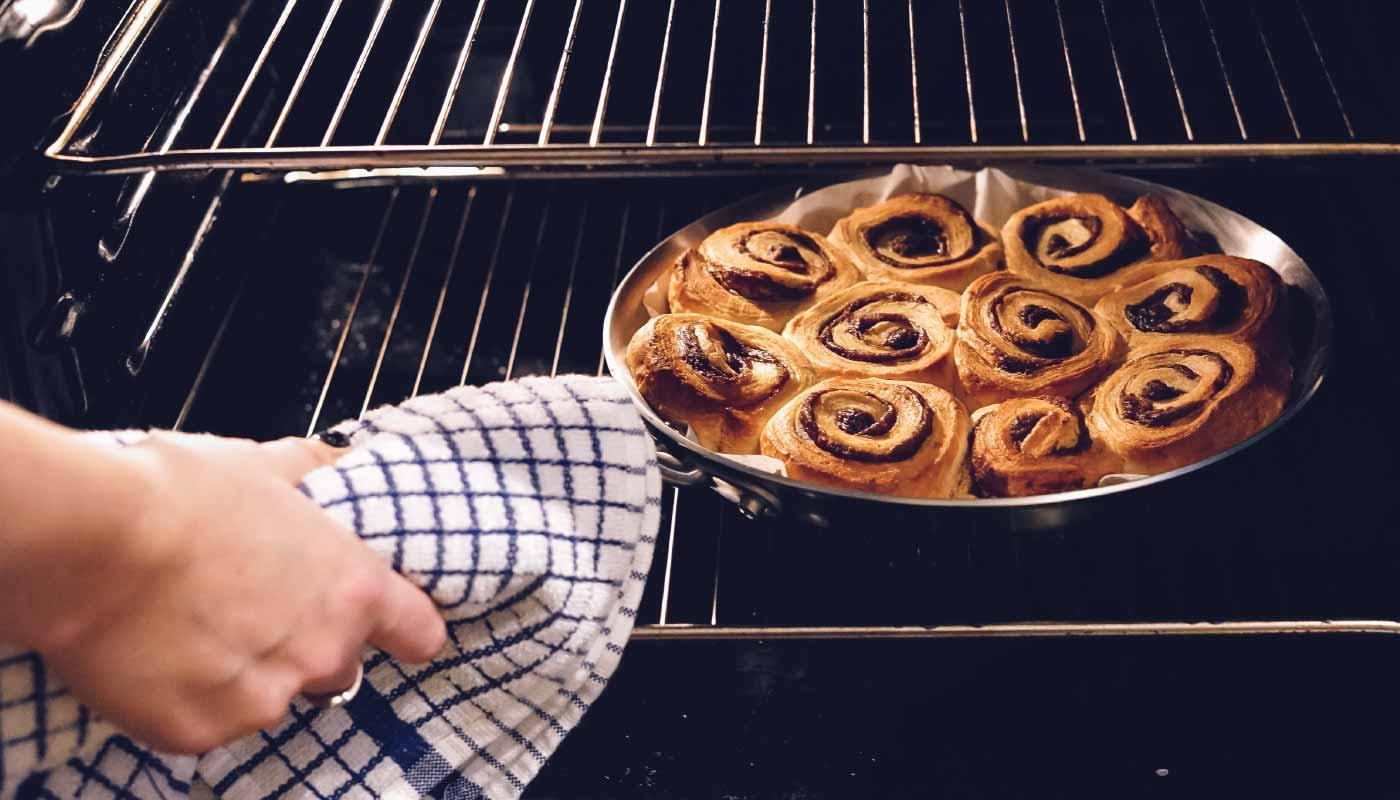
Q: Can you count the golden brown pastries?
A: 10